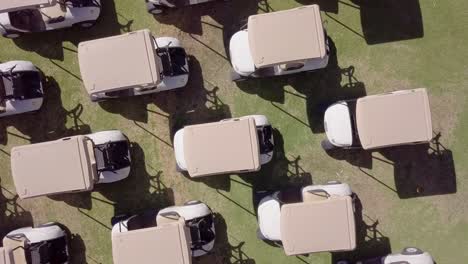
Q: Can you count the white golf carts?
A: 12